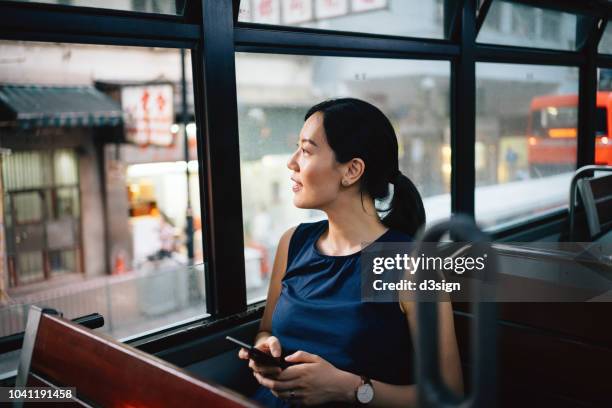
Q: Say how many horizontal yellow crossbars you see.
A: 0